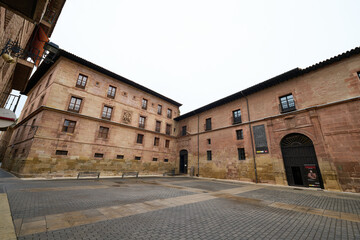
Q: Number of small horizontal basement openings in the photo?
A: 6